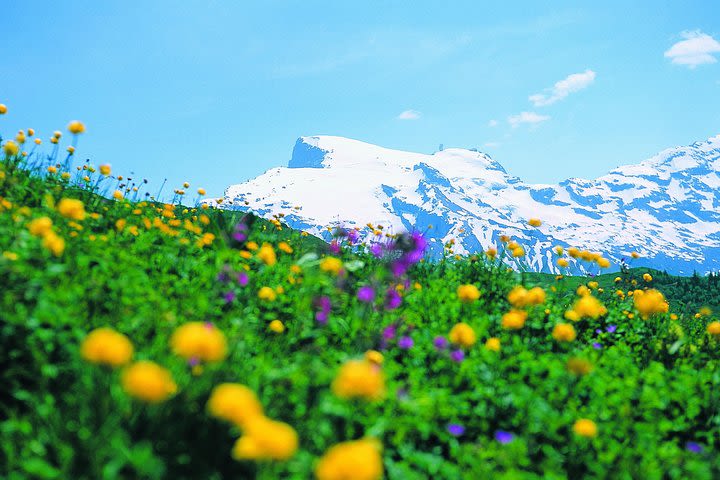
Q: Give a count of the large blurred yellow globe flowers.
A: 7